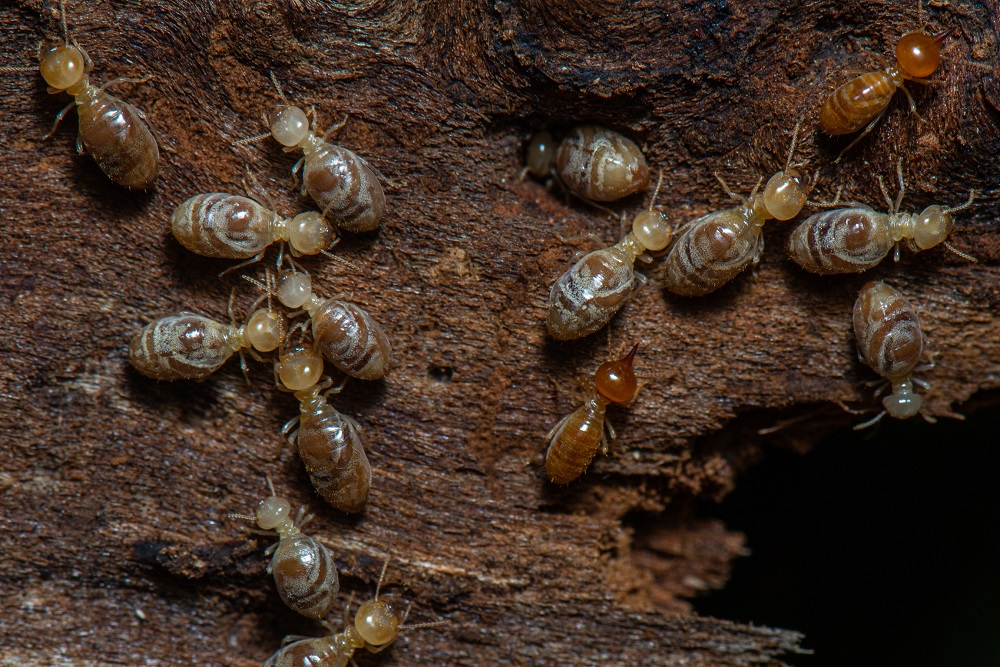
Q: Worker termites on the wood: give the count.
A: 13